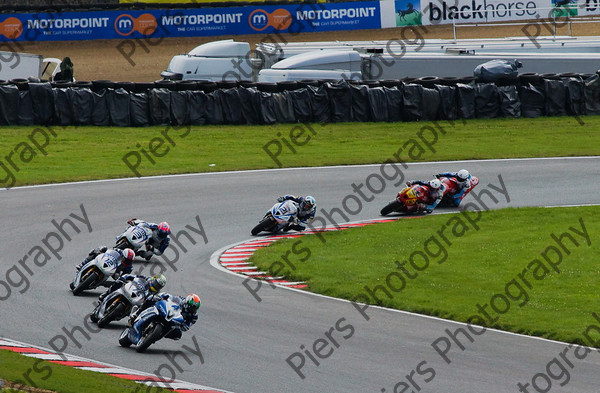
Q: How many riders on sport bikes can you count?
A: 7